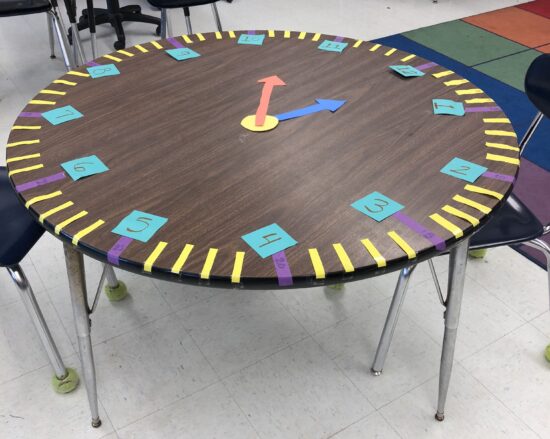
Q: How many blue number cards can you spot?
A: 12